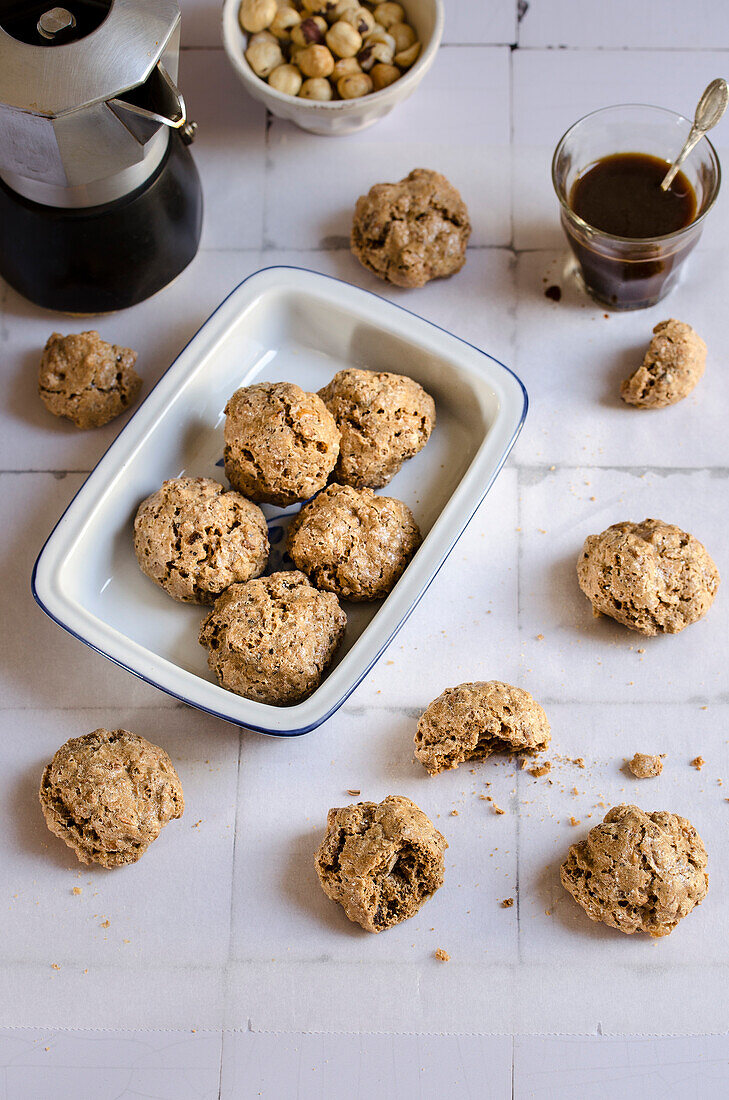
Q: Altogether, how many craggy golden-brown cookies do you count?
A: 13